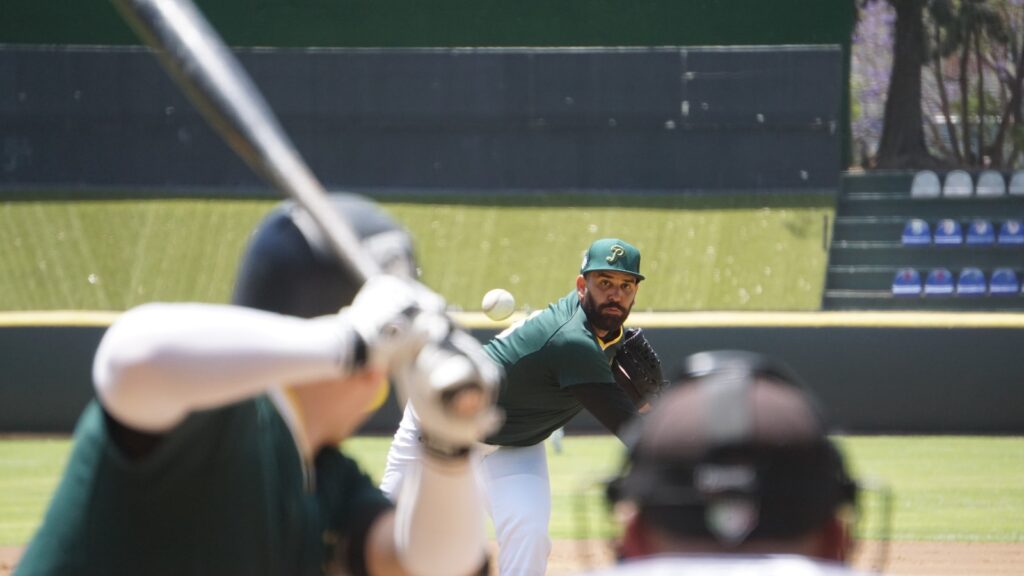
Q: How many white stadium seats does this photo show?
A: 4